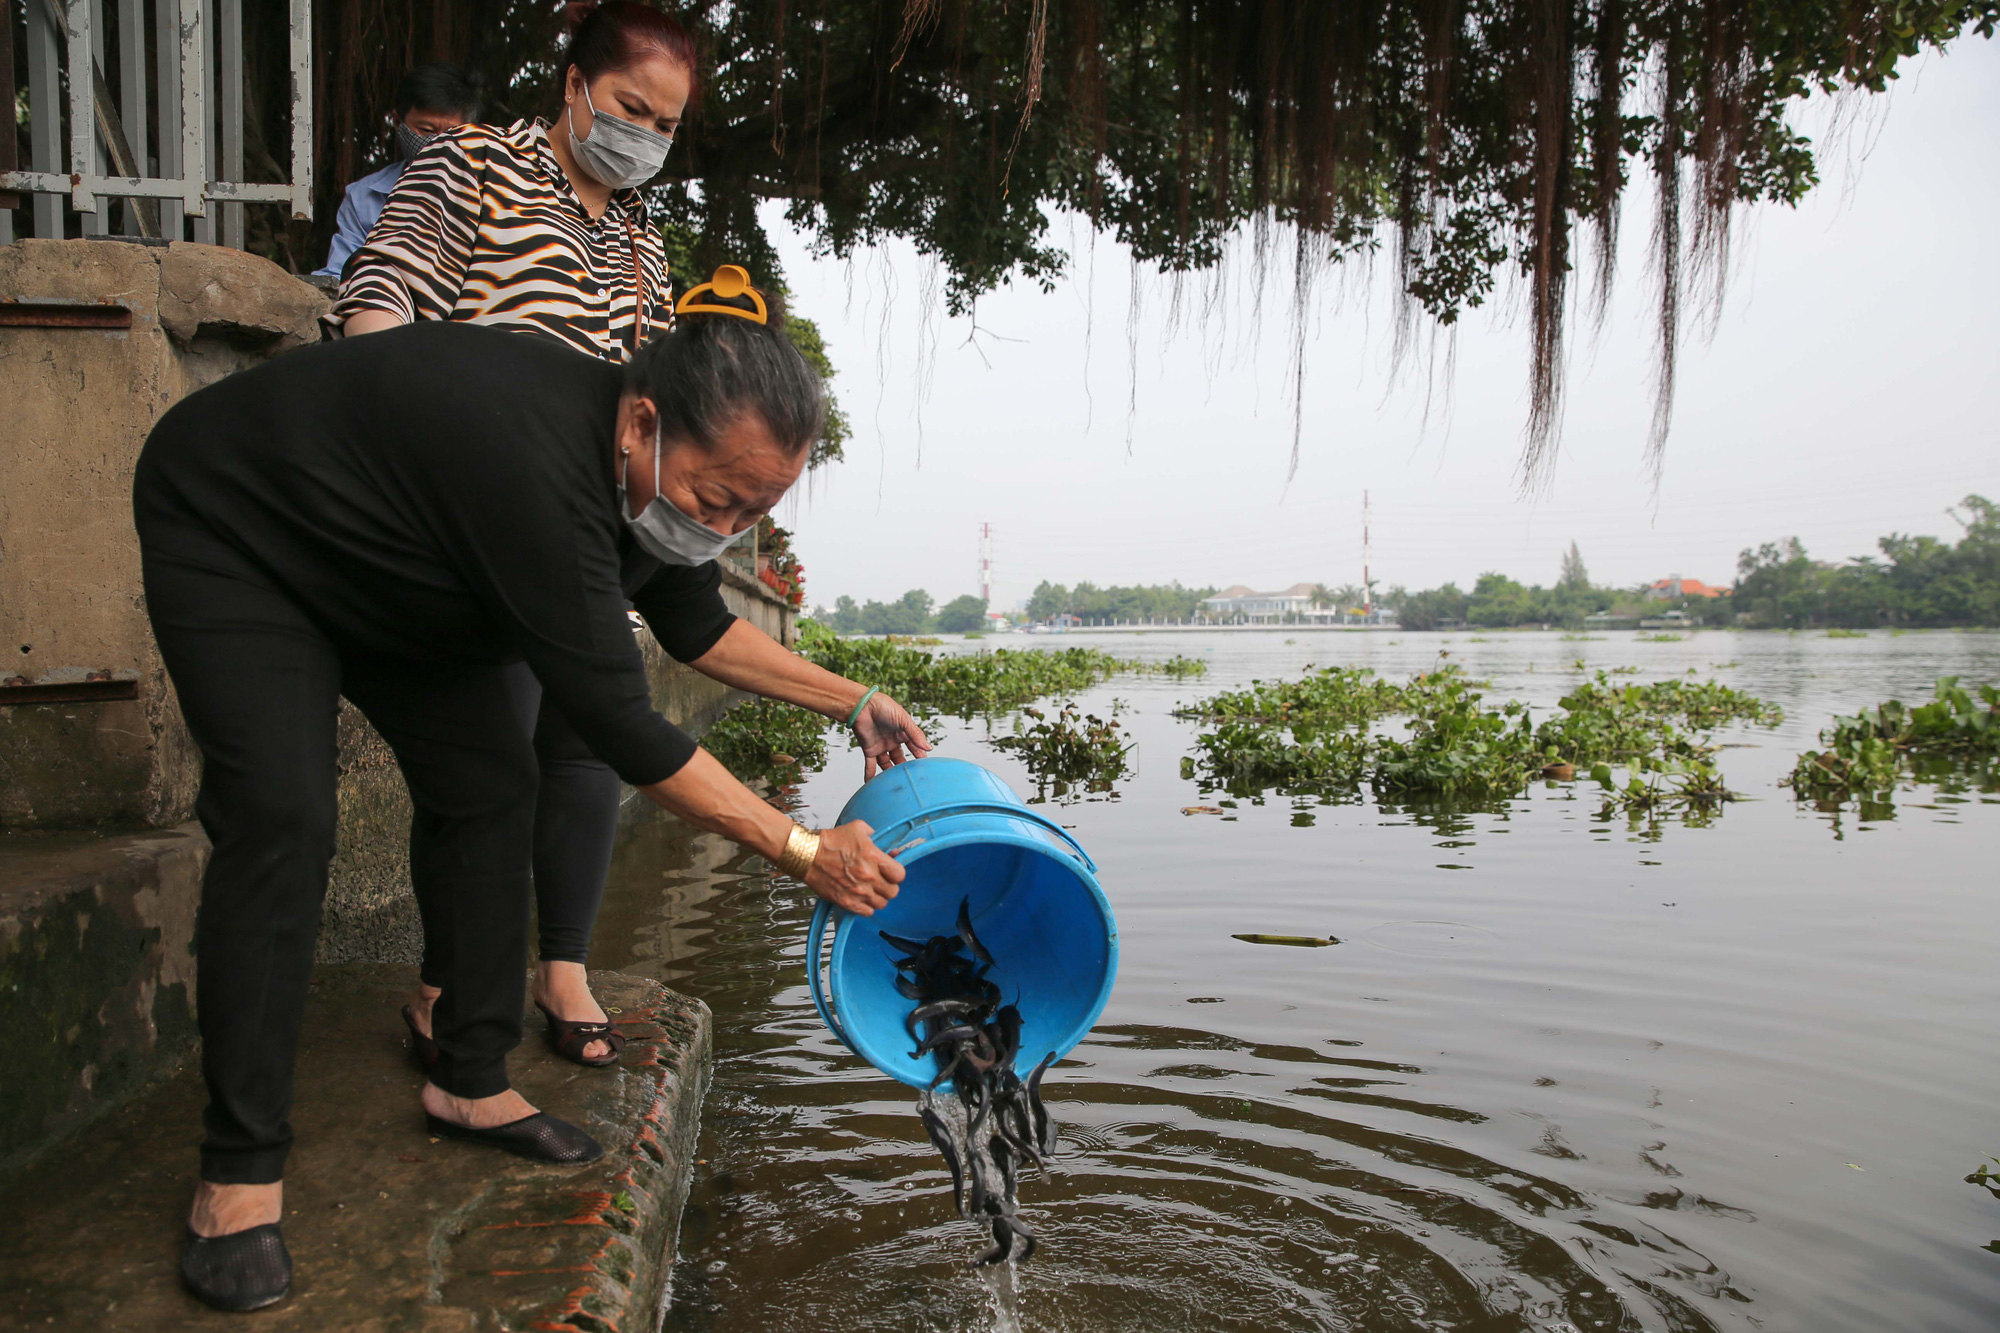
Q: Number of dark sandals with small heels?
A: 2